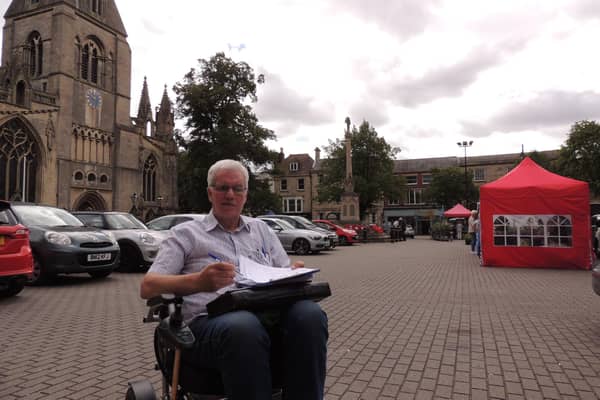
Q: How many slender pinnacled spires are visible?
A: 2